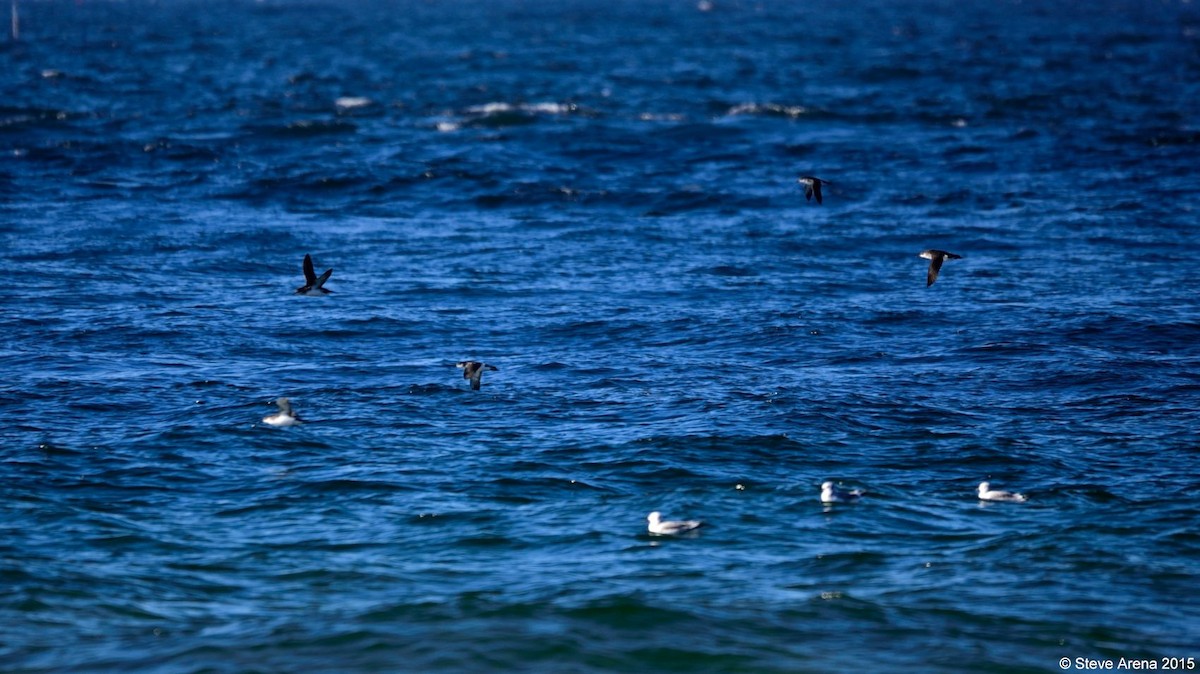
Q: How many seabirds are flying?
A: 5